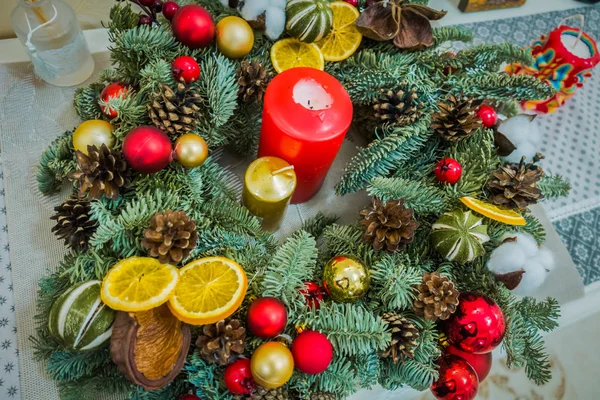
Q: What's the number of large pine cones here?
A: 12